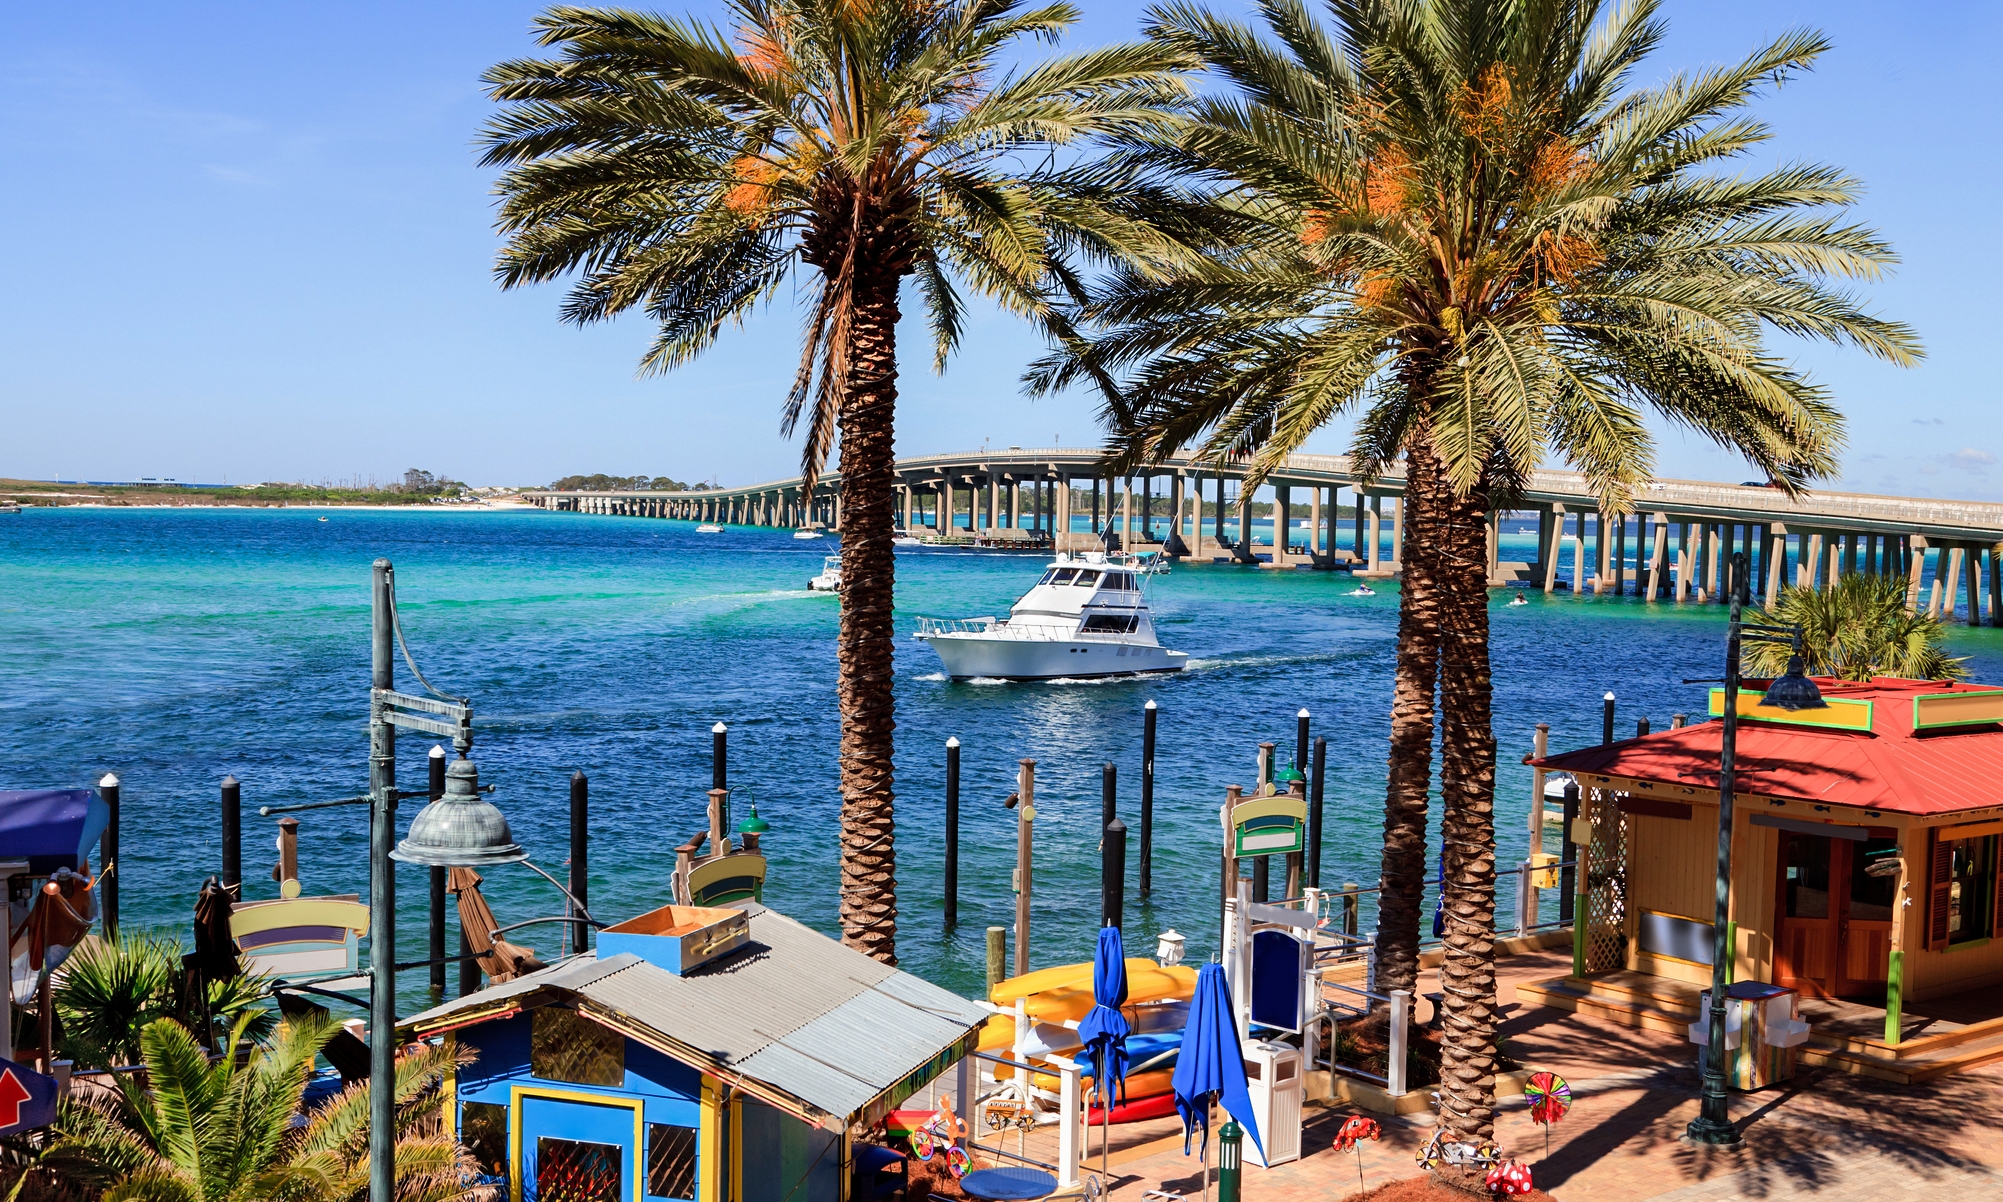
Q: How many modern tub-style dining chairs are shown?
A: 0